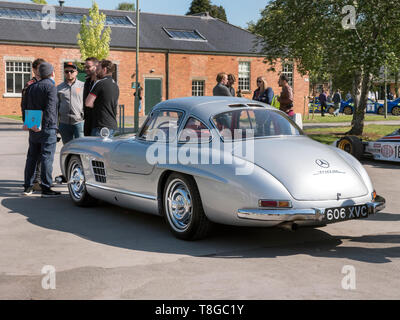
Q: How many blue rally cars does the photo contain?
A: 3